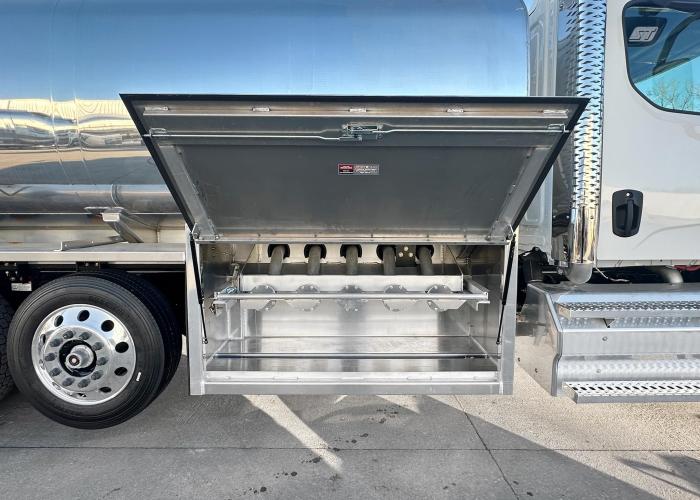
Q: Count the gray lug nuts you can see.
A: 10